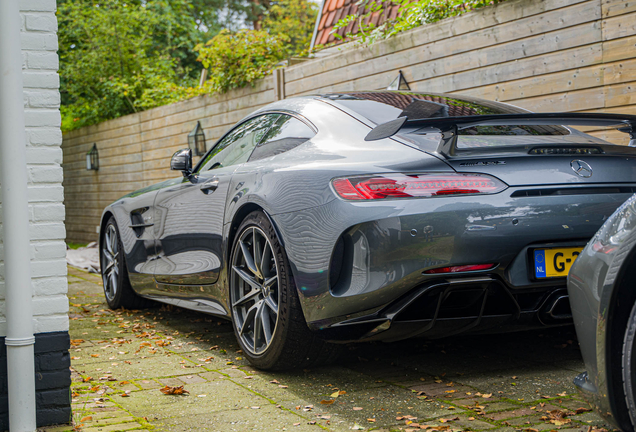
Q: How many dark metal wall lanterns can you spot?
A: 3